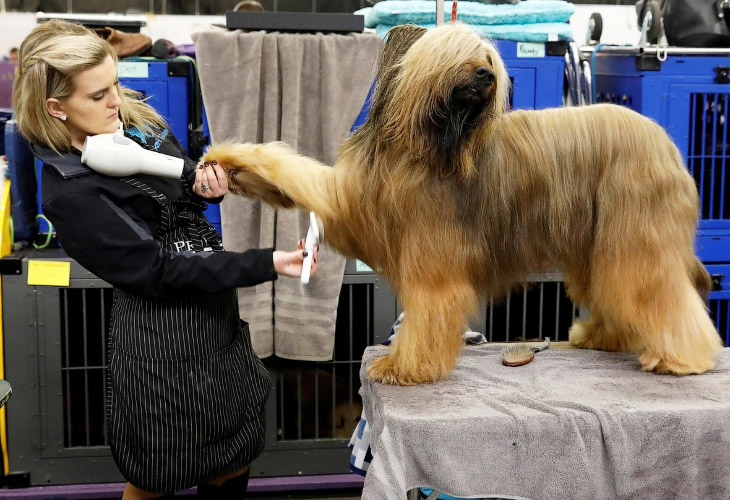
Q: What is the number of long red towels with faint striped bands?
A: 0